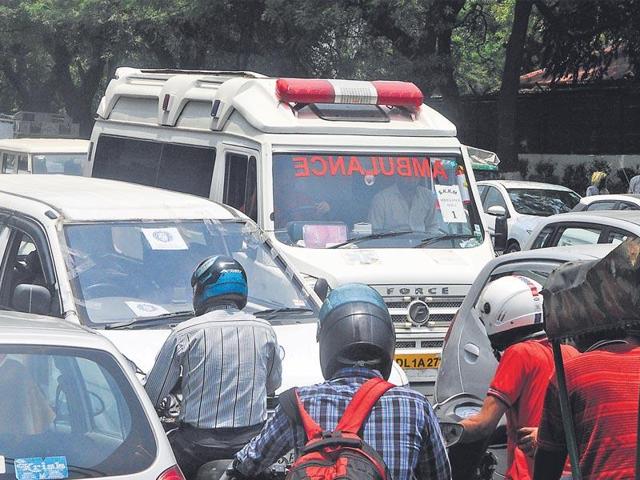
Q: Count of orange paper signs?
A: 0